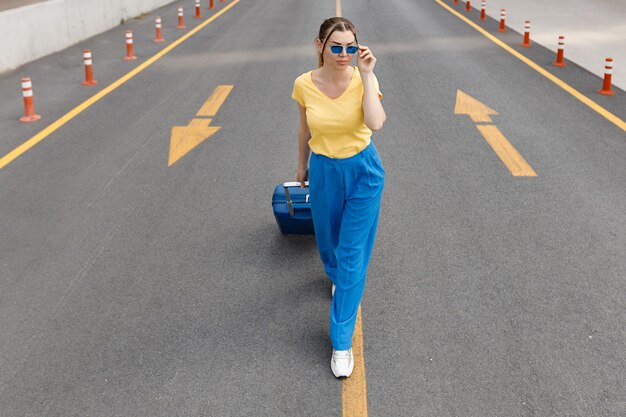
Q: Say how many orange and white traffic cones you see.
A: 15